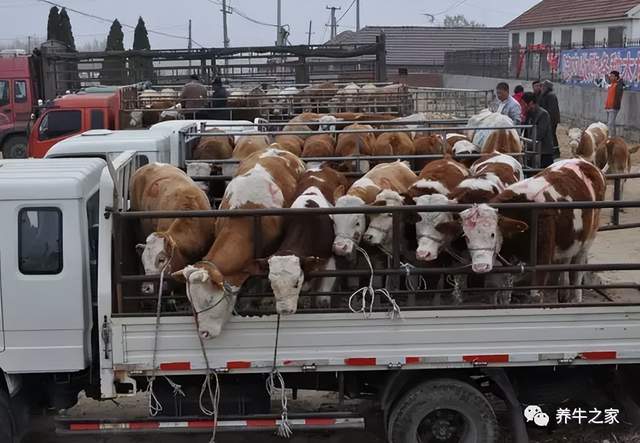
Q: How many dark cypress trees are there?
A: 4